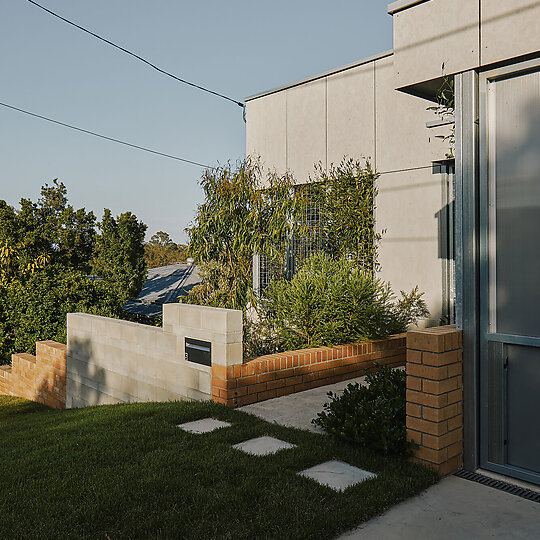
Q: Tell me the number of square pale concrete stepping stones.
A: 3